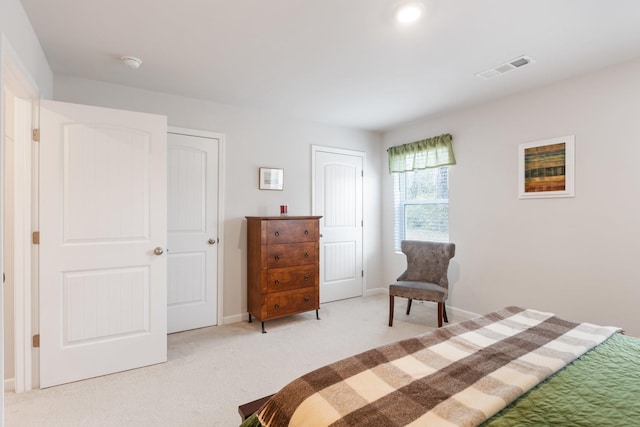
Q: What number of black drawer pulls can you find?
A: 8